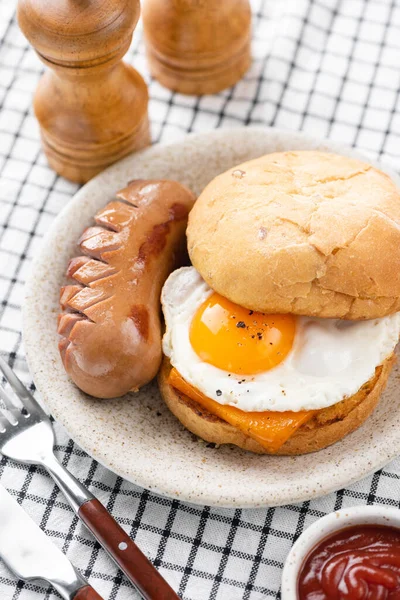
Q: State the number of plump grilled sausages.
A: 1